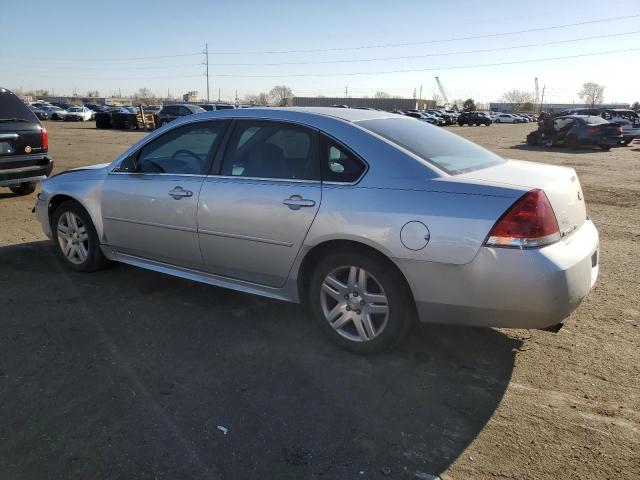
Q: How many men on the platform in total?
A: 0